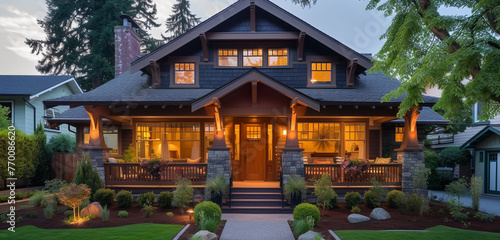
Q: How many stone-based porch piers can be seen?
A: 4